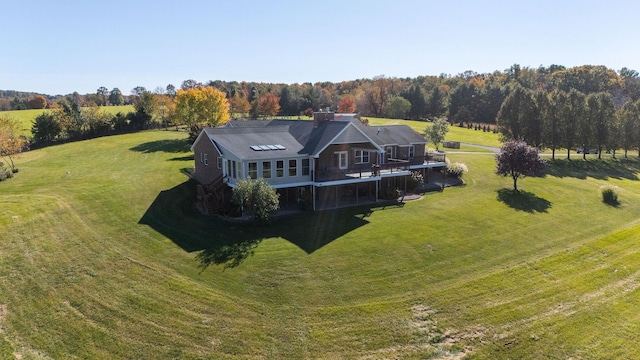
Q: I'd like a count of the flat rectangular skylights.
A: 4